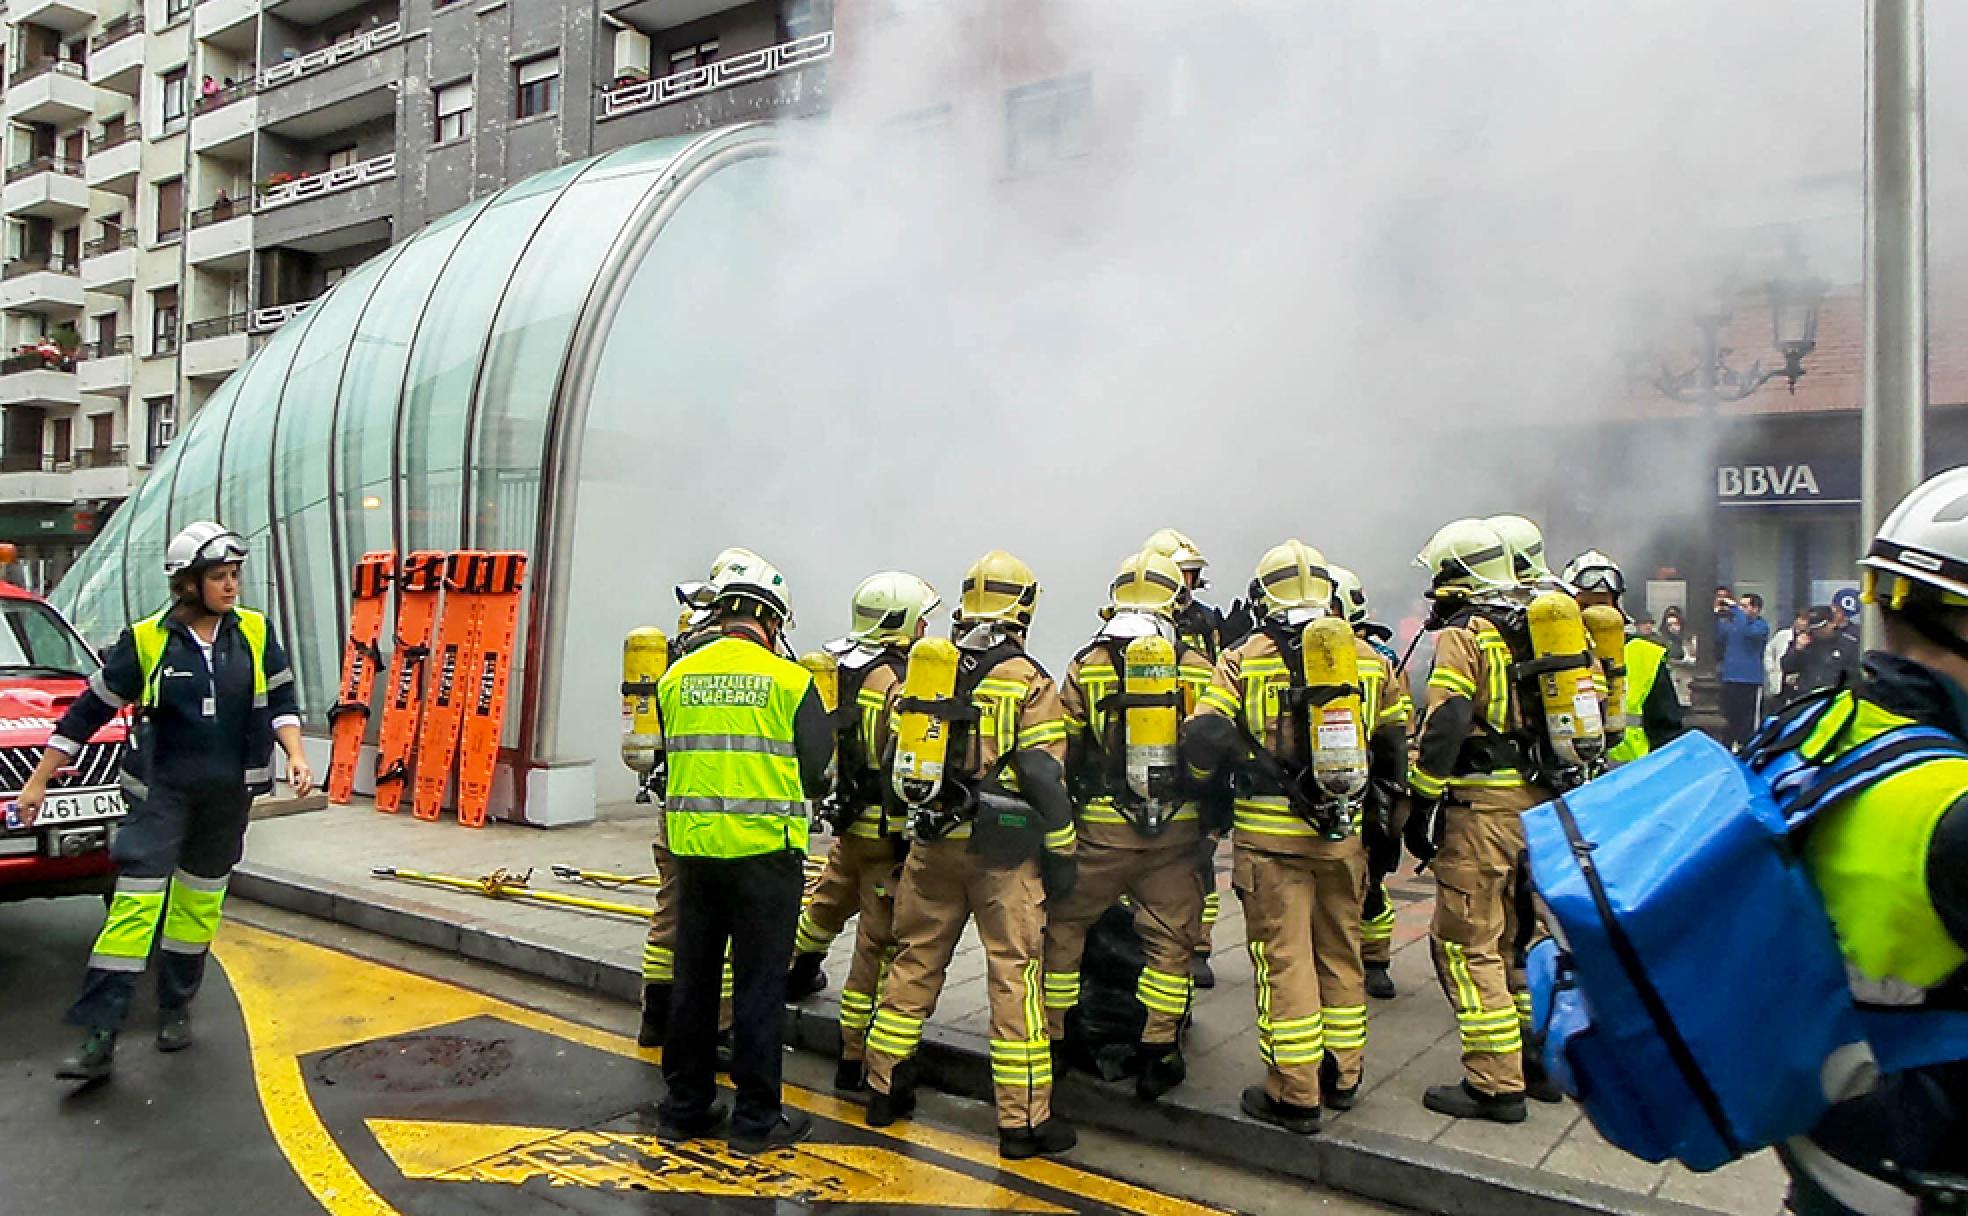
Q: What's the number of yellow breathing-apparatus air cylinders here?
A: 7